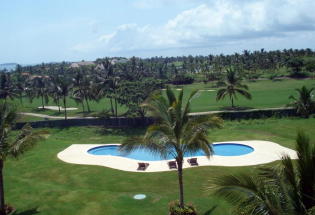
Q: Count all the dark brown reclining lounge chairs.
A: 3